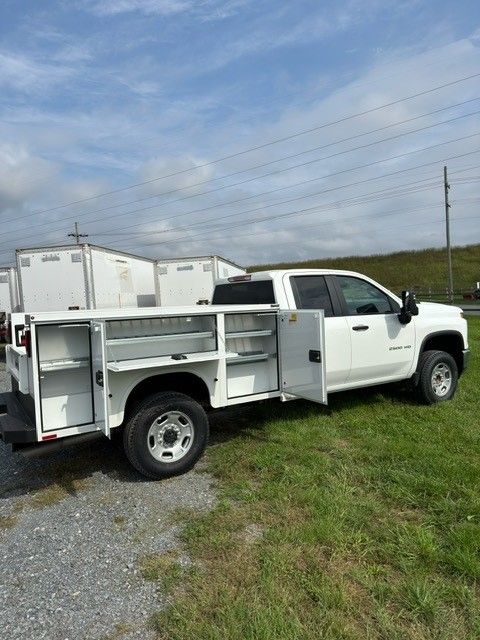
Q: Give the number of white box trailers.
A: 3